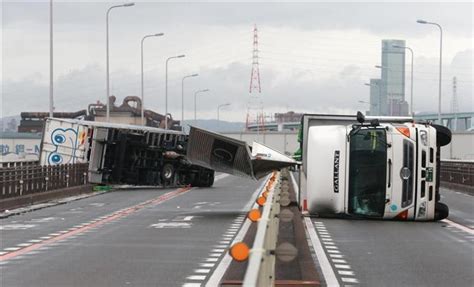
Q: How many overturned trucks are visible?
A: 2